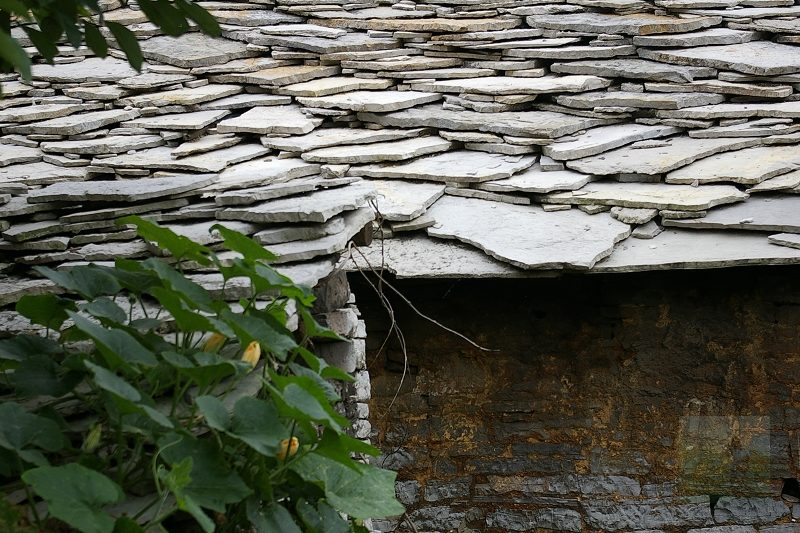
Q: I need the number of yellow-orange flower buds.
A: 3